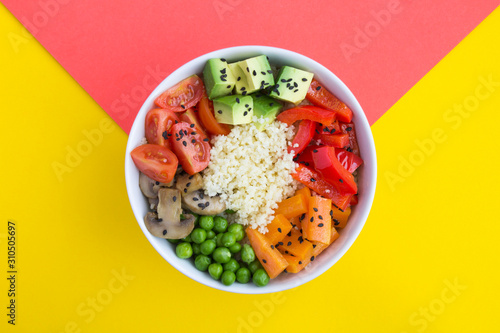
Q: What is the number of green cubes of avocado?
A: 5